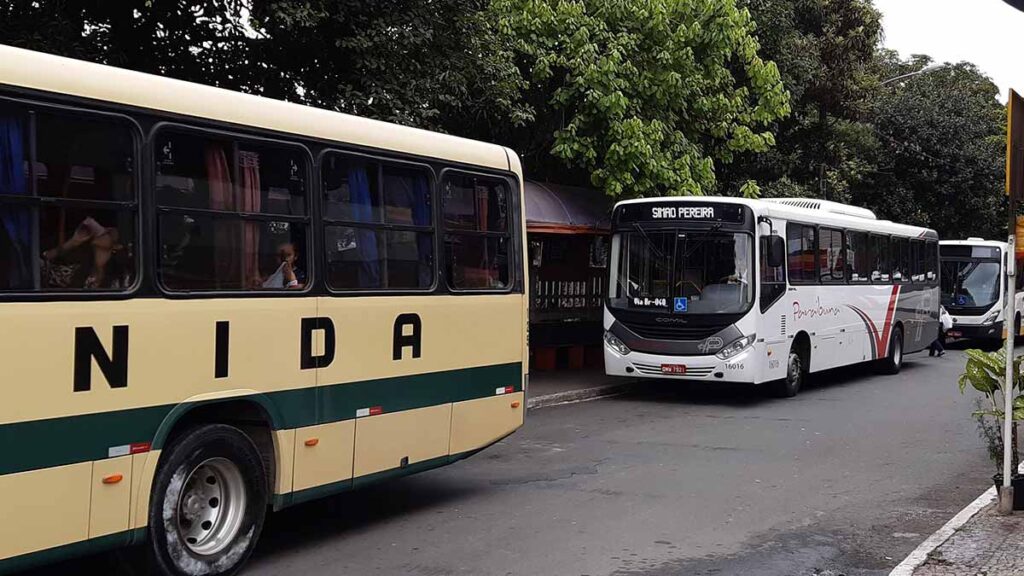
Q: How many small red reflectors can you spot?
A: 3